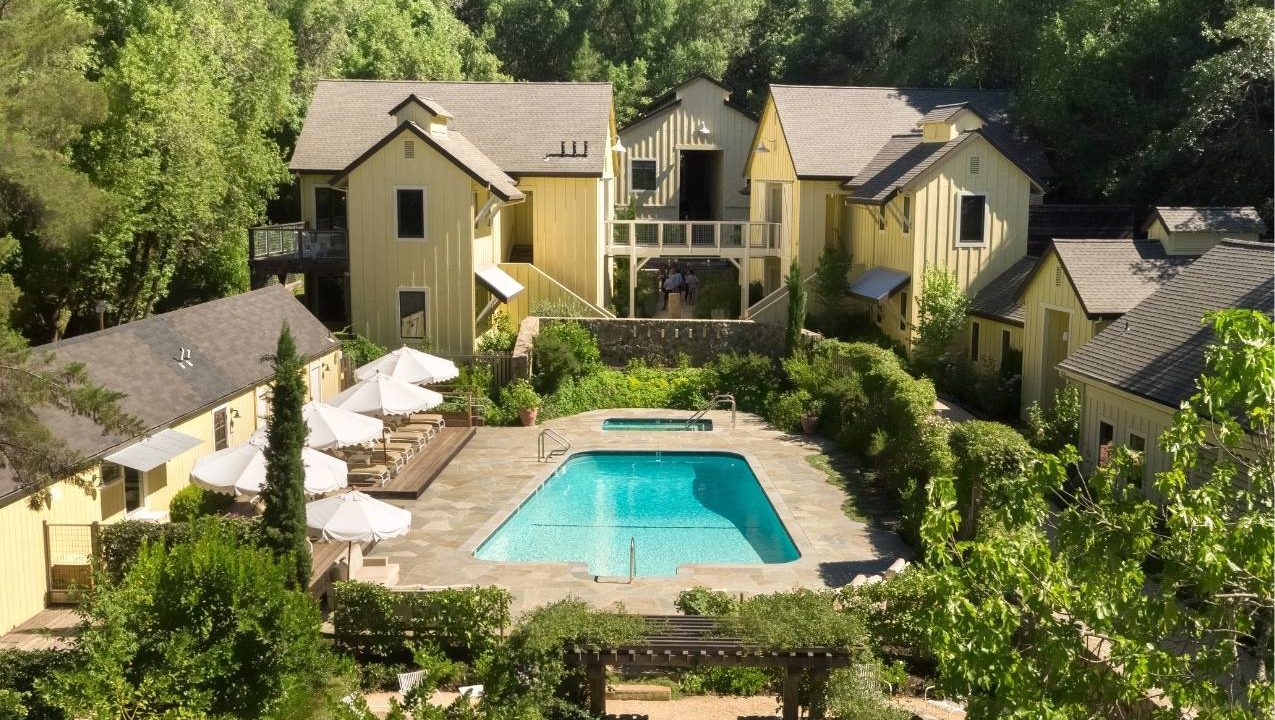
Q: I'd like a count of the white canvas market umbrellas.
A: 5